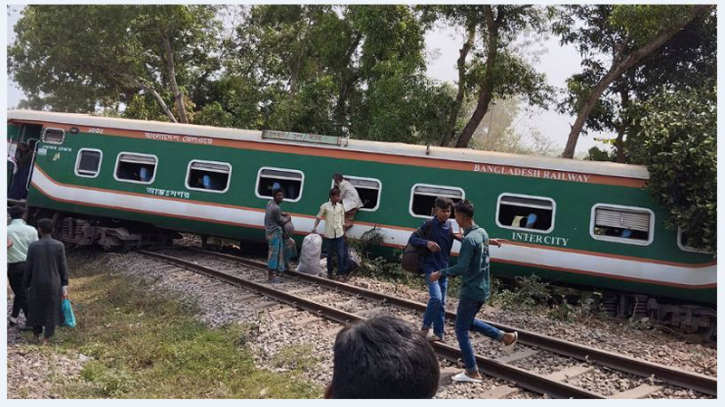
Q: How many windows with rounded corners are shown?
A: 10